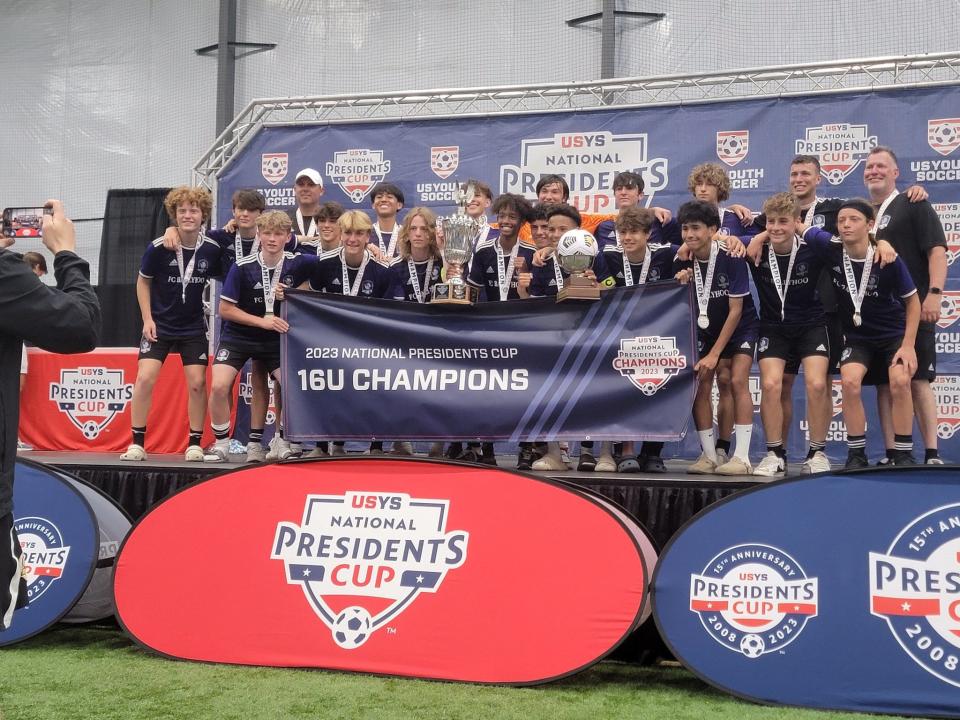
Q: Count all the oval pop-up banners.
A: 3